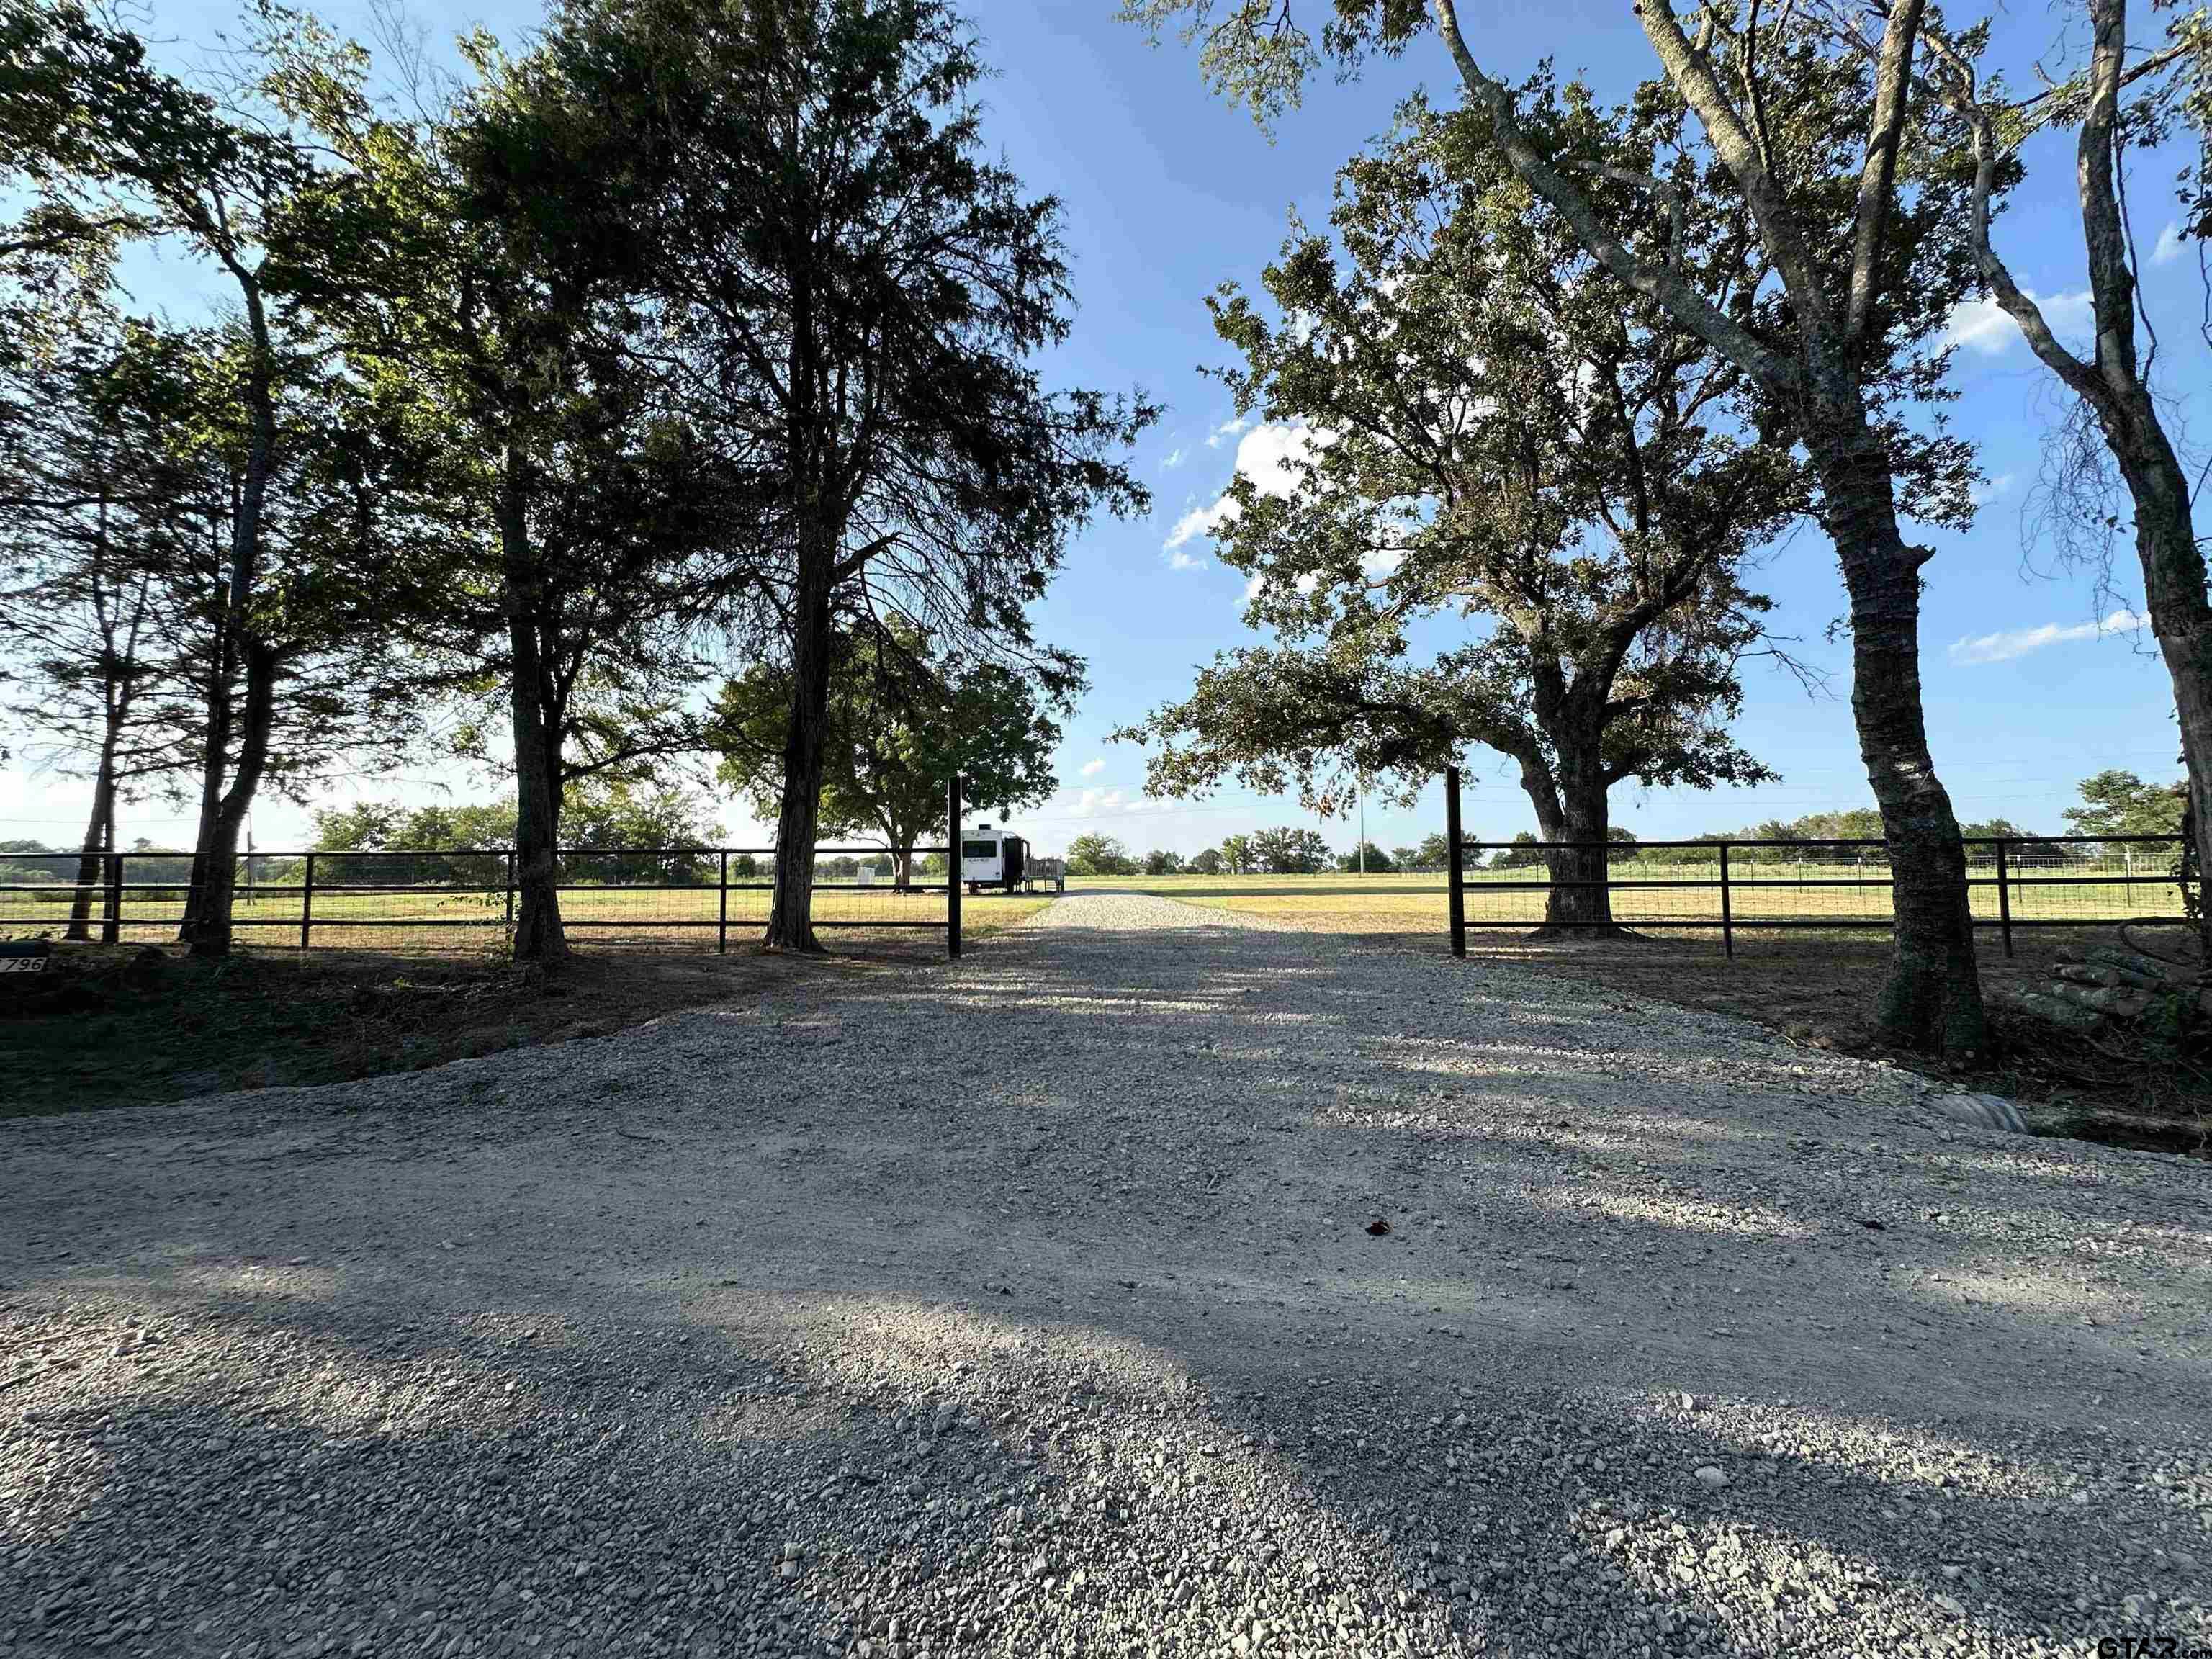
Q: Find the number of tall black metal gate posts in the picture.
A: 2